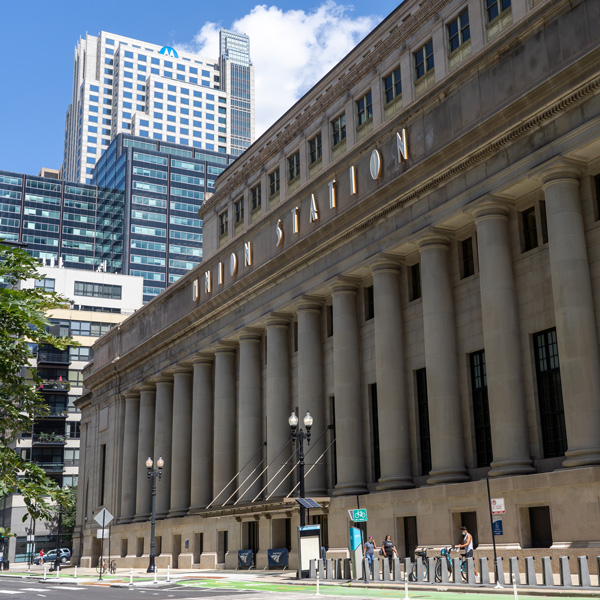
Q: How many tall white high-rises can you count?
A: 1